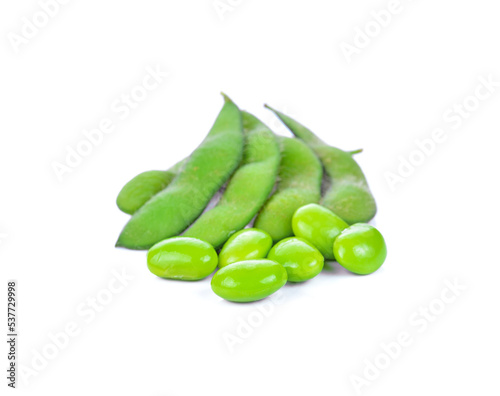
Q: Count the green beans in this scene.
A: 6